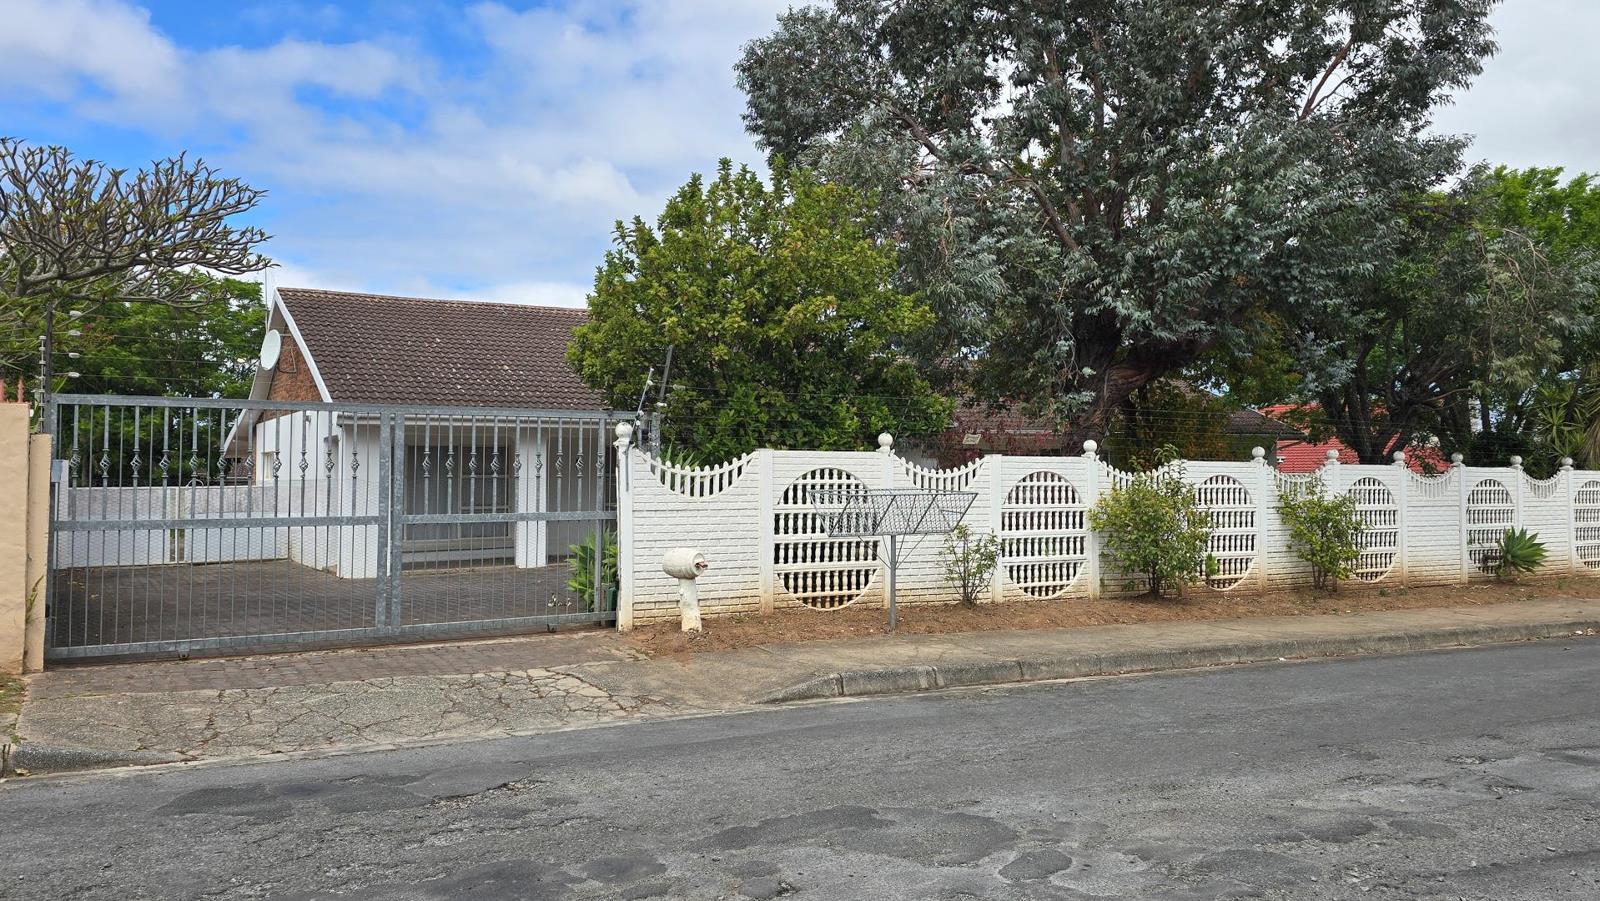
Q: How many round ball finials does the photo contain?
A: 9